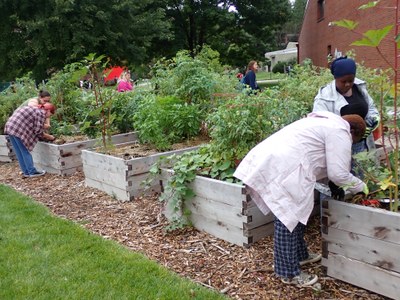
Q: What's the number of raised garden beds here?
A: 5